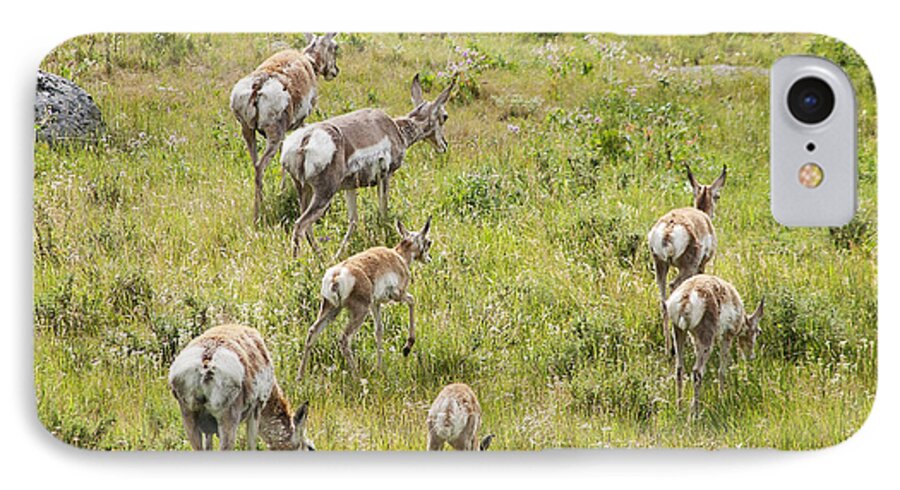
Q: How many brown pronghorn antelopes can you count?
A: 7